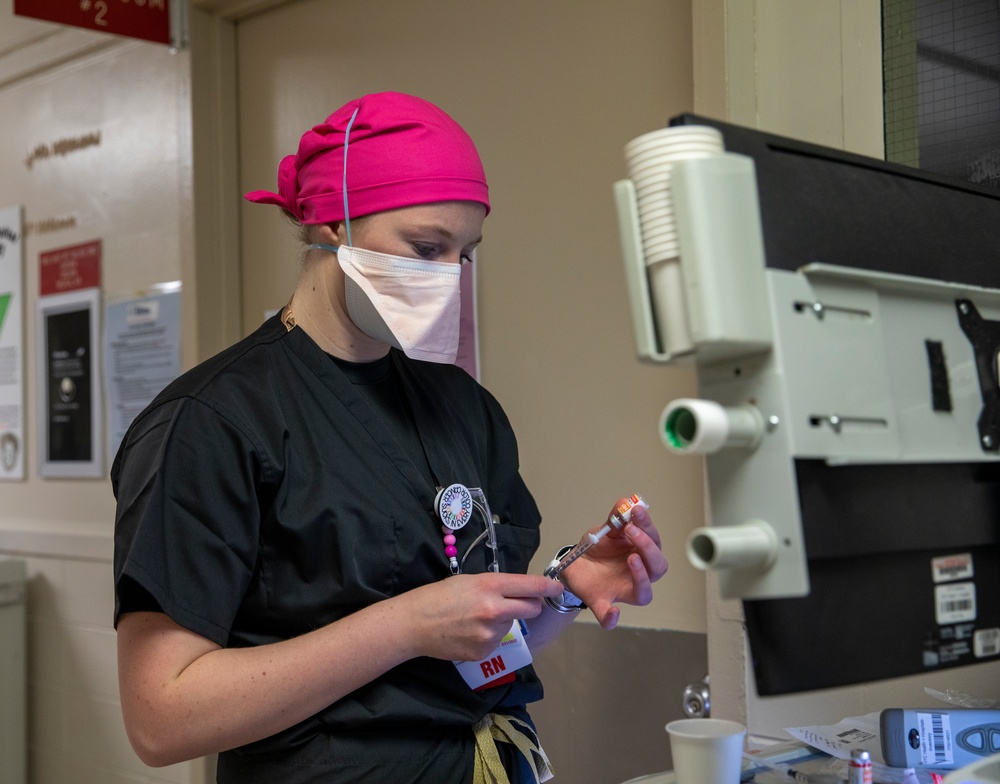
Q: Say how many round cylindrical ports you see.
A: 2